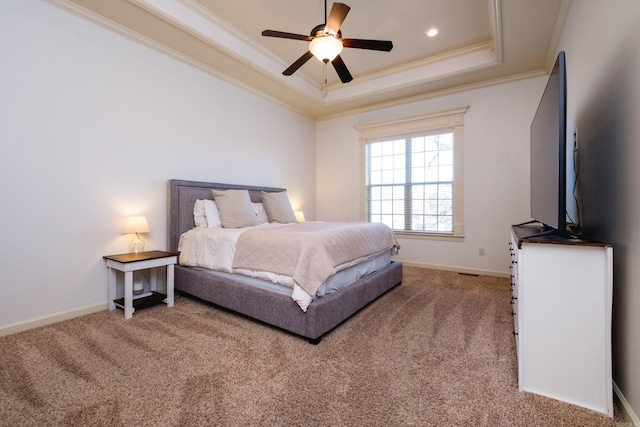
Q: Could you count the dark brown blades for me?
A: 4